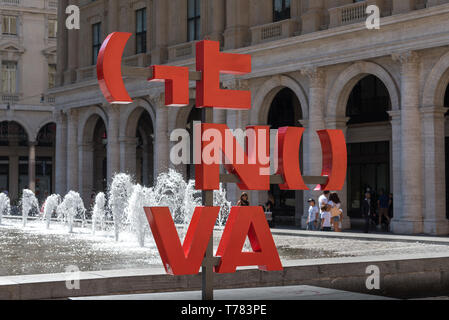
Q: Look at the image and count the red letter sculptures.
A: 6